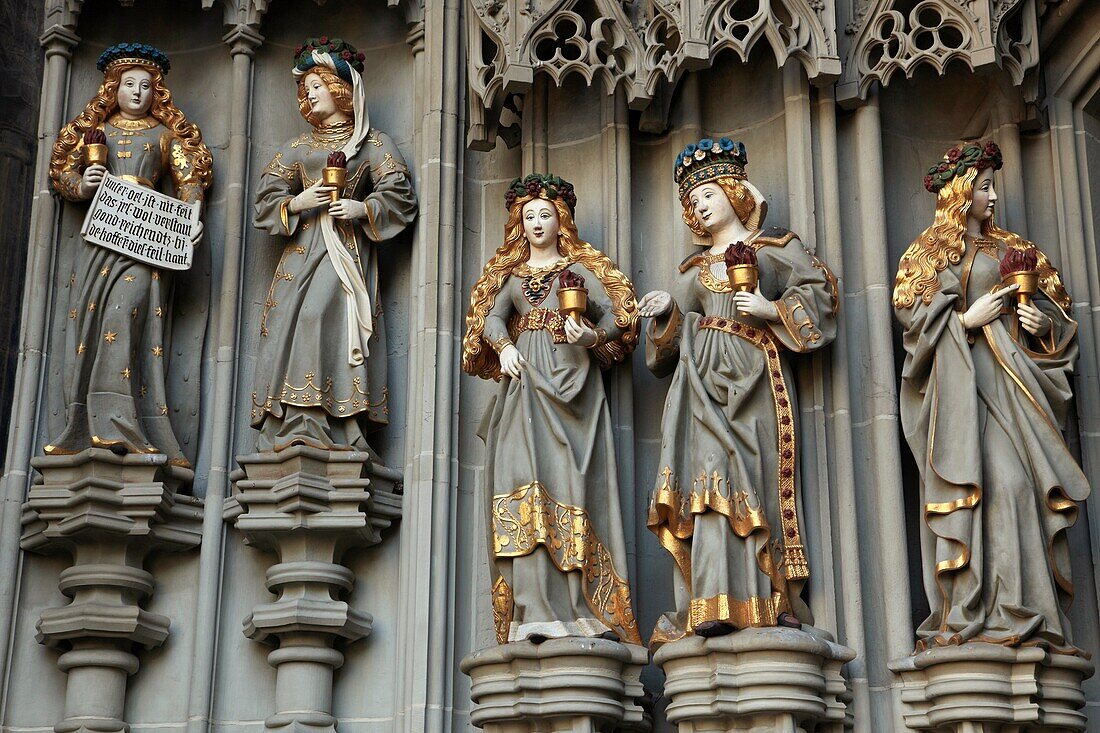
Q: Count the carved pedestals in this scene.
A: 5